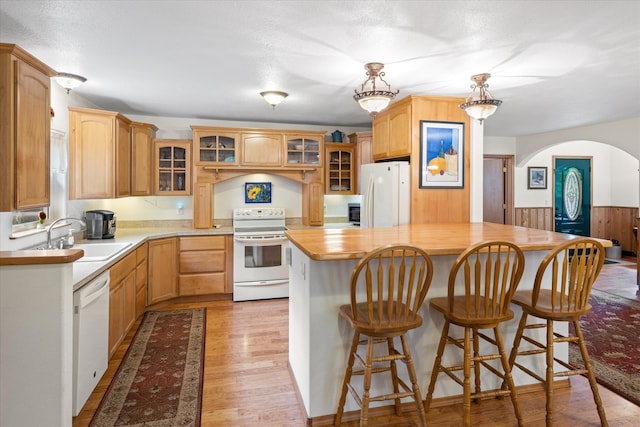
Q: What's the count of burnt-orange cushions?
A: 0